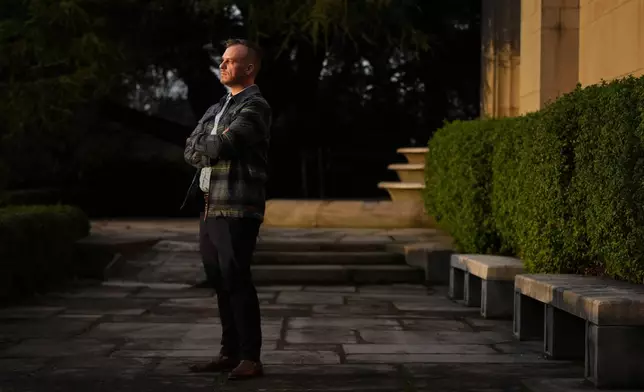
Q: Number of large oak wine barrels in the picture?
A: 0